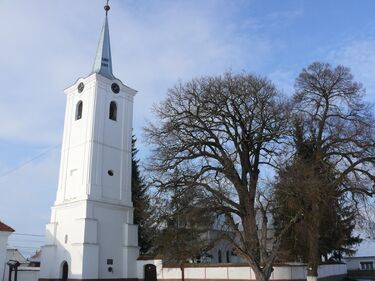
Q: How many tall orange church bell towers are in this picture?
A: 0